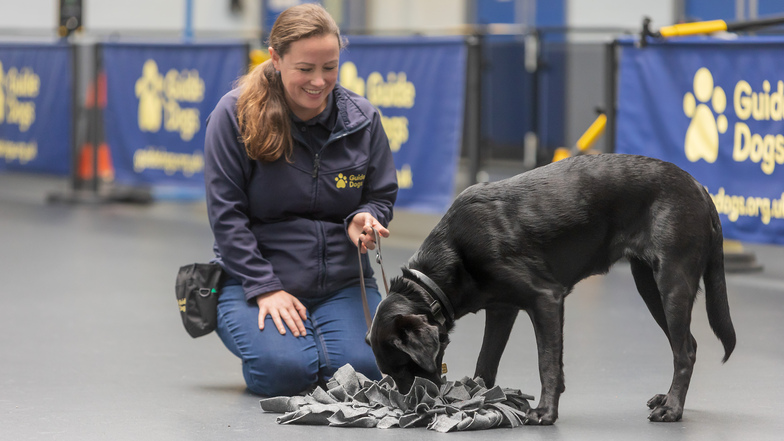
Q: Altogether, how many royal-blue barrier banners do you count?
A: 4